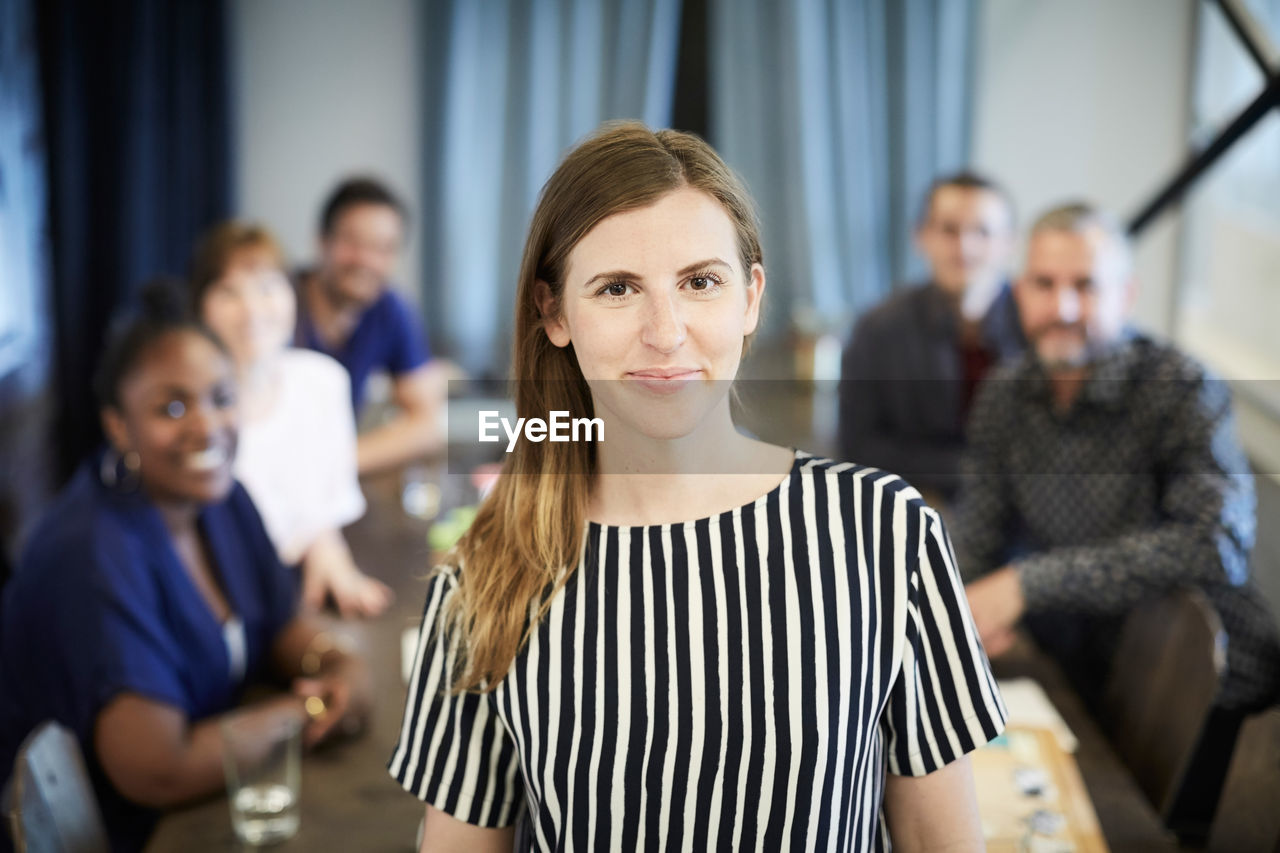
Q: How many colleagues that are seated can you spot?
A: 5